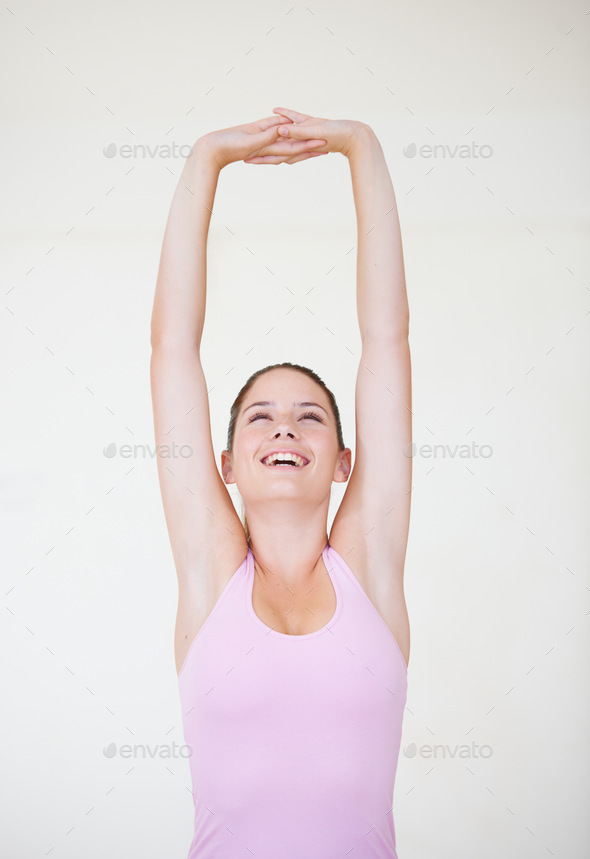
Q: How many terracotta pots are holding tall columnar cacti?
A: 0